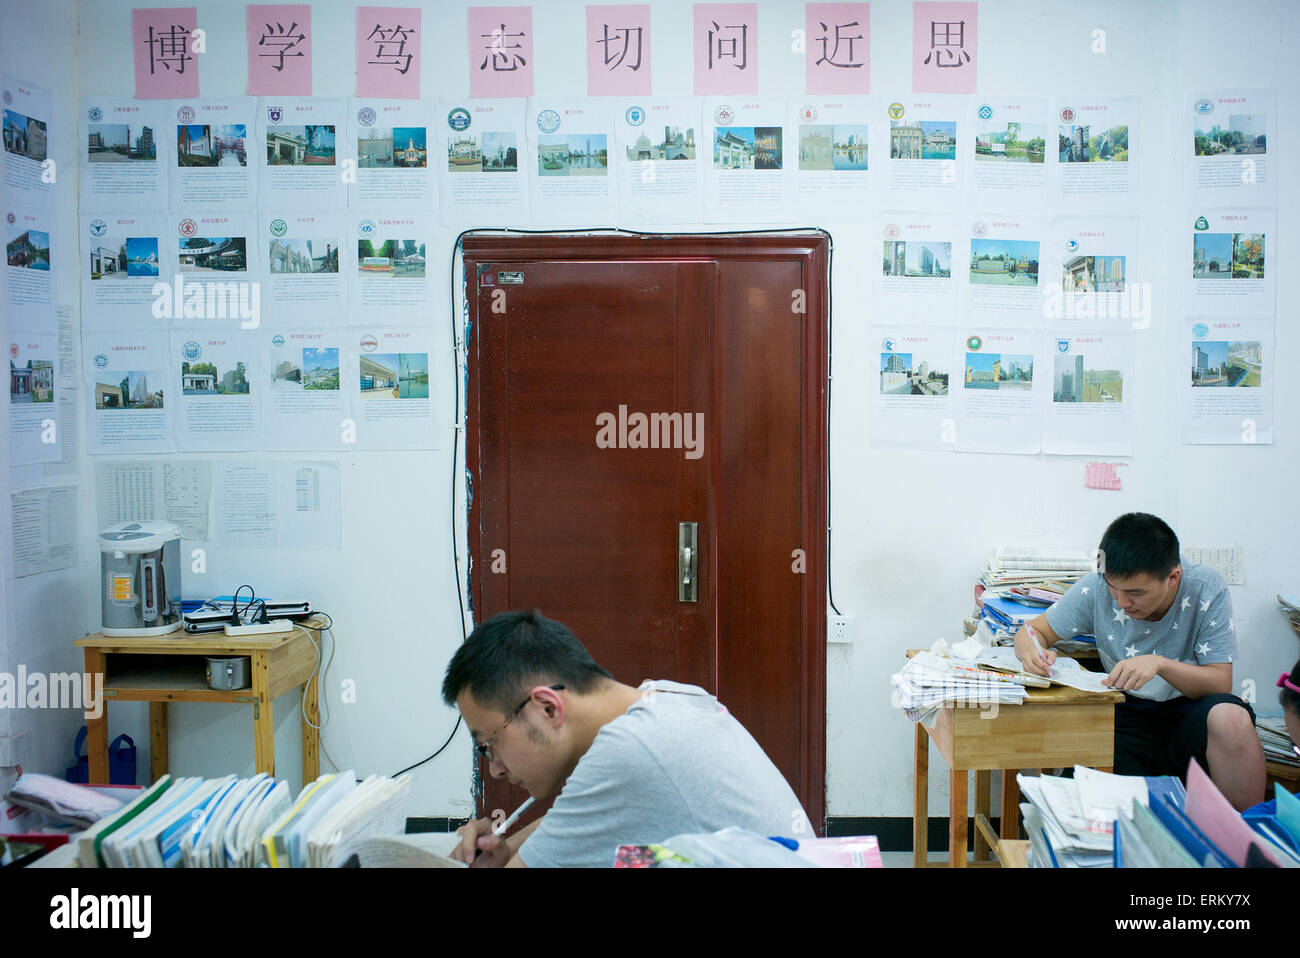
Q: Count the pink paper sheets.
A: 8